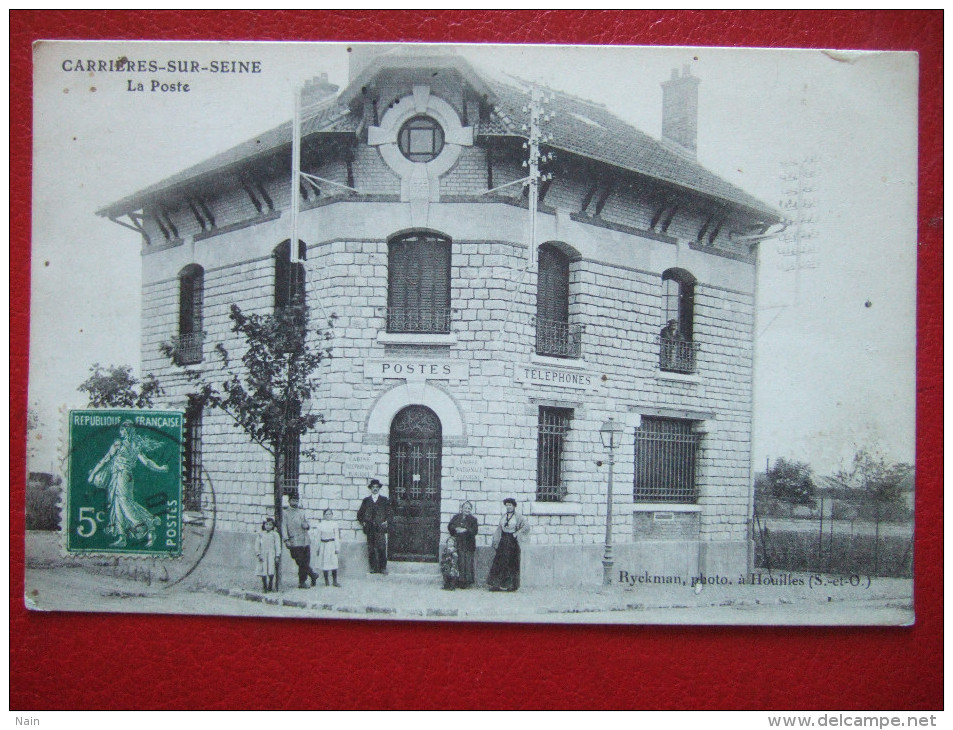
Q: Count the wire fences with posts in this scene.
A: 1